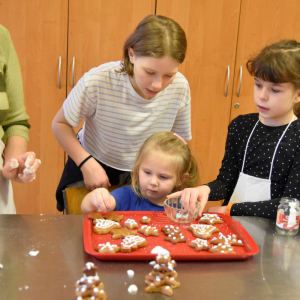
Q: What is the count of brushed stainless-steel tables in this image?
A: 1